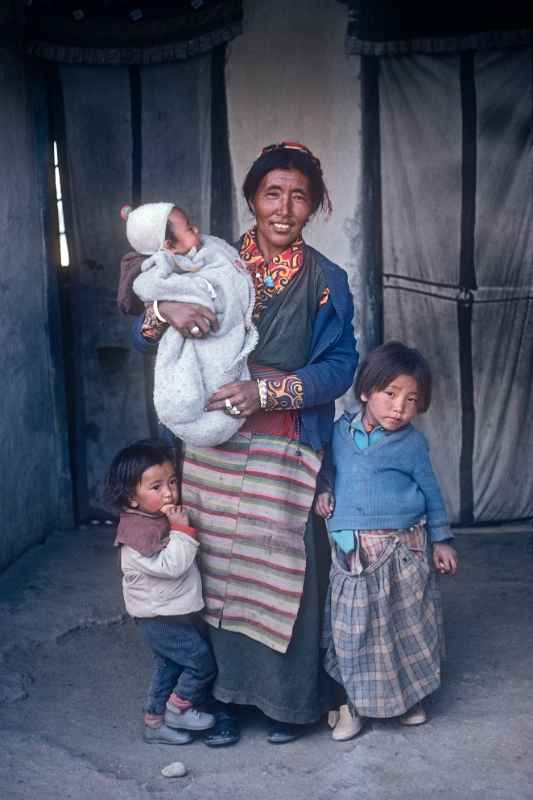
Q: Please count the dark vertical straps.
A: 2